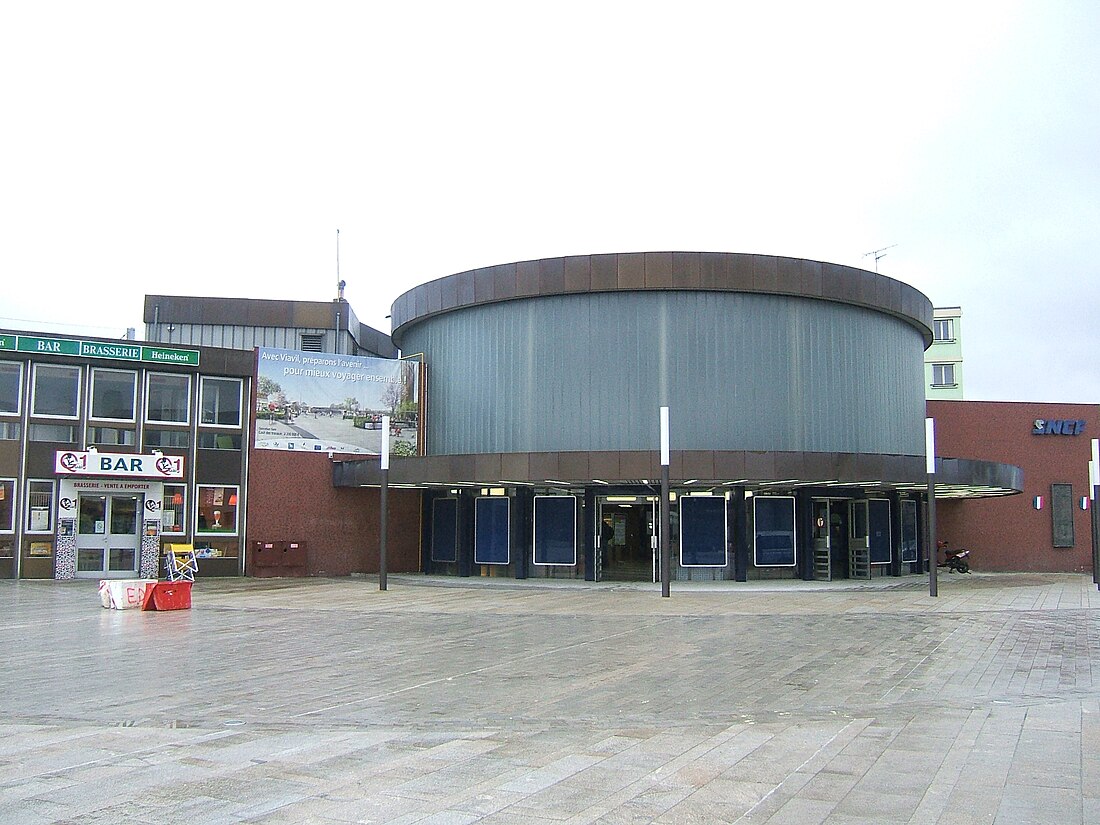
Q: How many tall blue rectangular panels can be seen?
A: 7